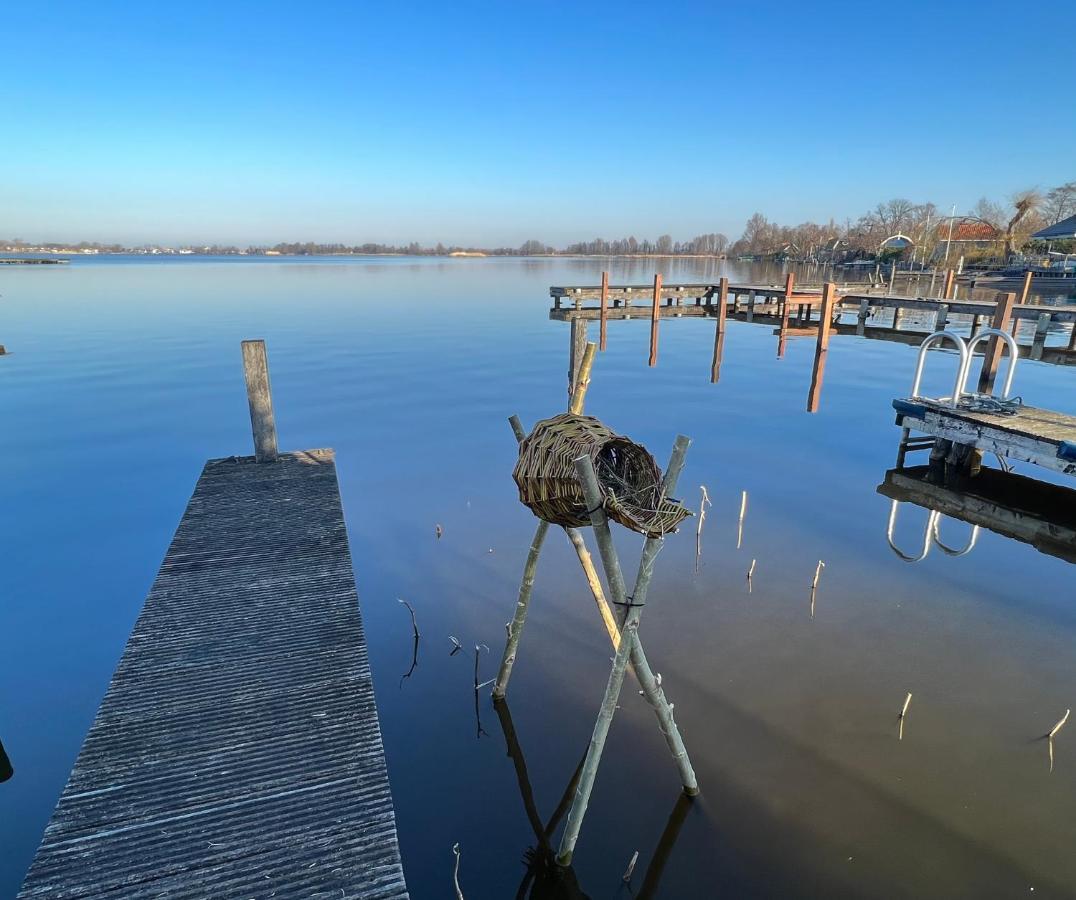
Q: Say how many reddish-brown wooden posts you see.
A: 8